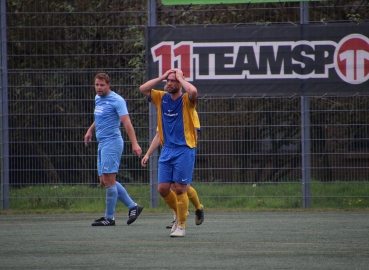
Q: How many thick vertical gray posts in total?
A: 3